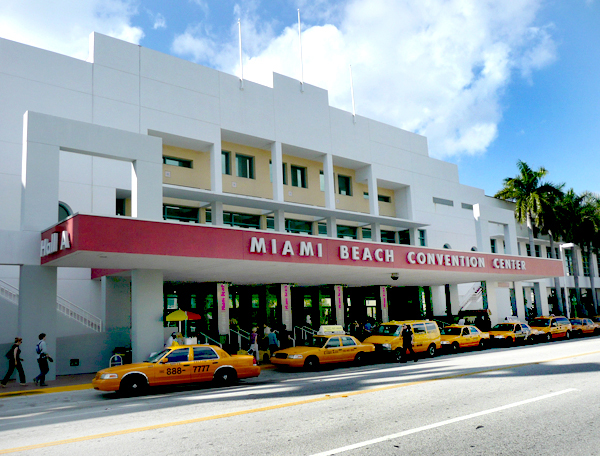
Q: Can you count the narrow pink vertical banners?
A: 4